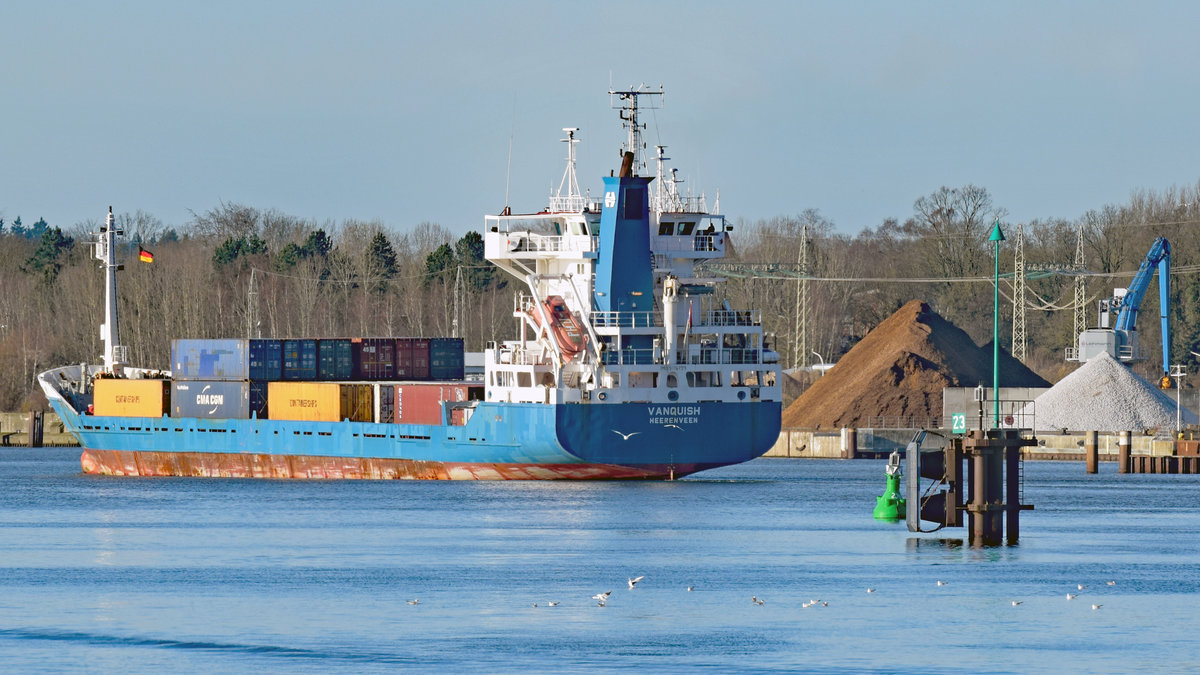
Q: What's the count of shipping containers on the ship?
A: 11